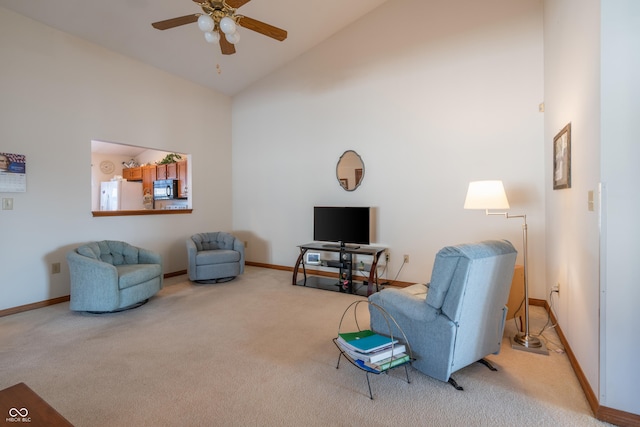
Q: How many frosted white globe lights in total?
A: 4